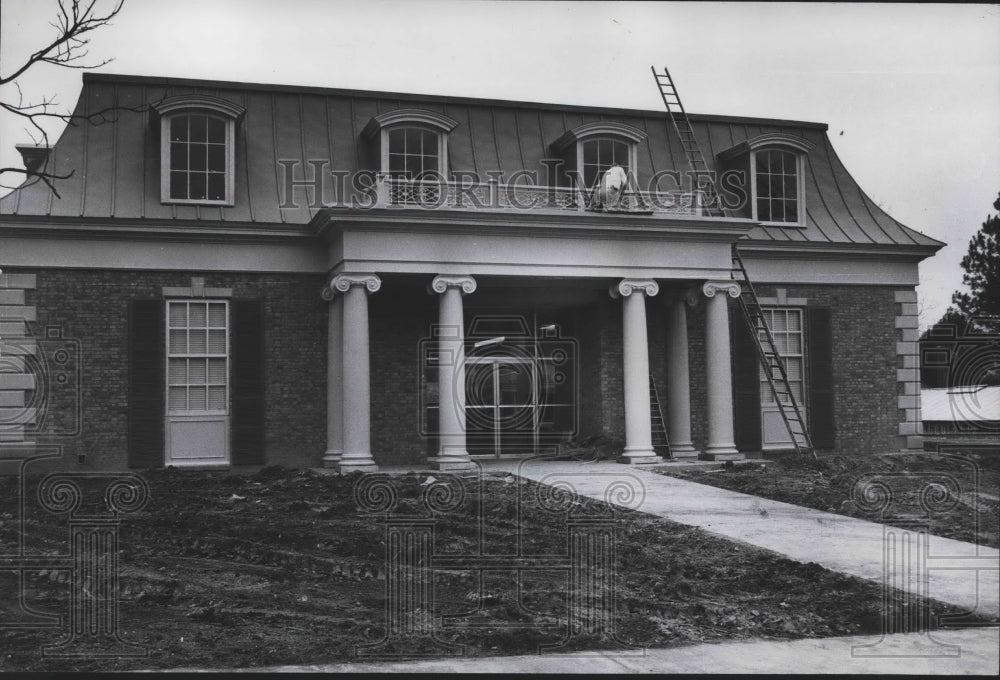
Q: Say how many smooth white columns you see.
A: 6